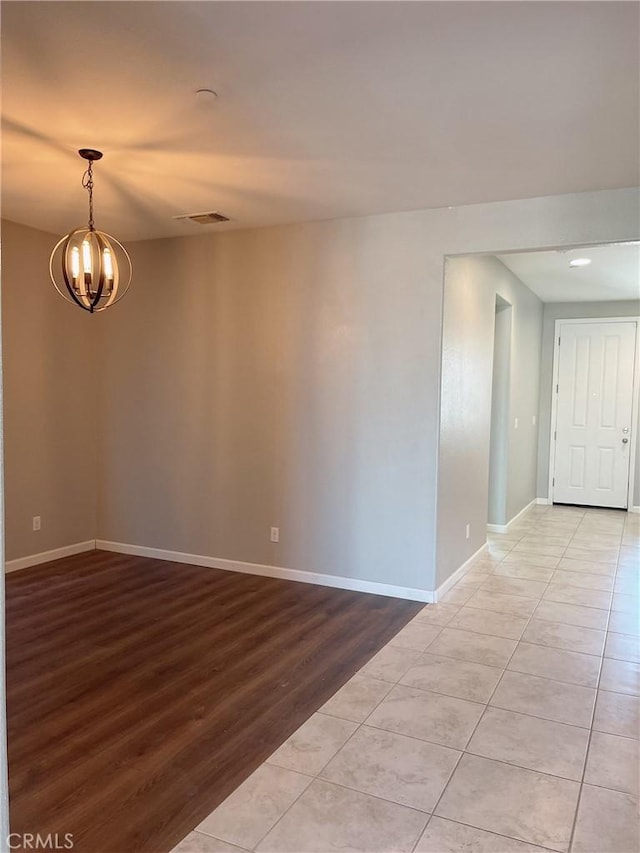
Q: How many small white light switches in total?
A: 2